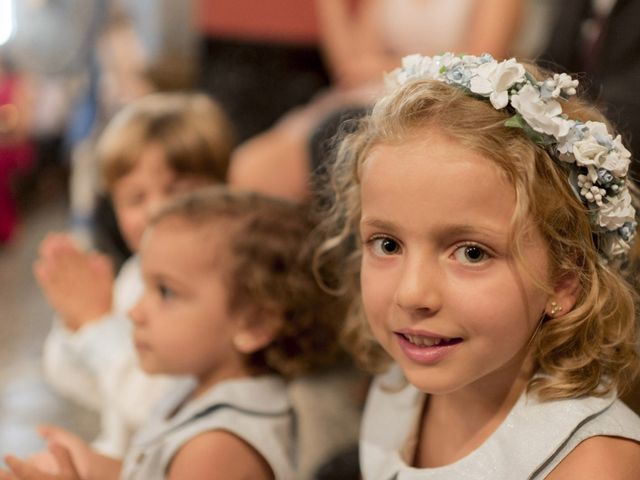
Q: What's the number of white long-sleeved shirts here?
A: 1